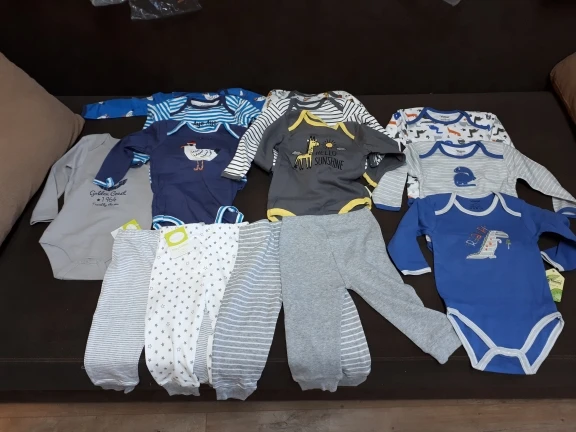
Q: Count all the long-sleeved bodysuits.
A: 10